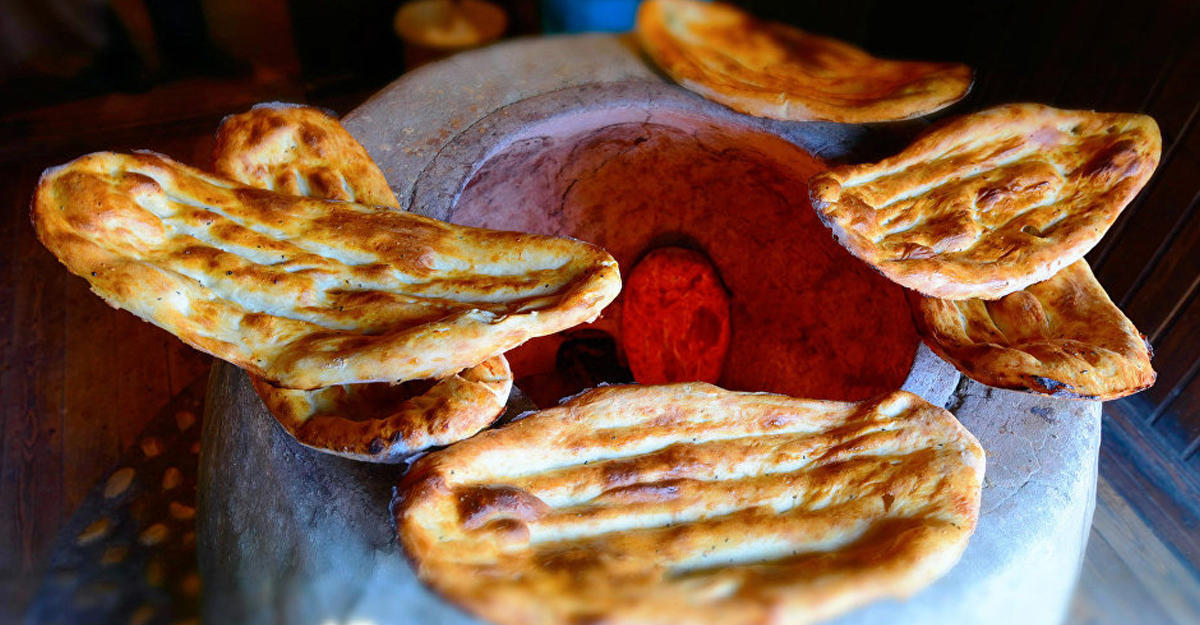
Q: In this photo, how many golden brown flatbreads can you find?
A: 6